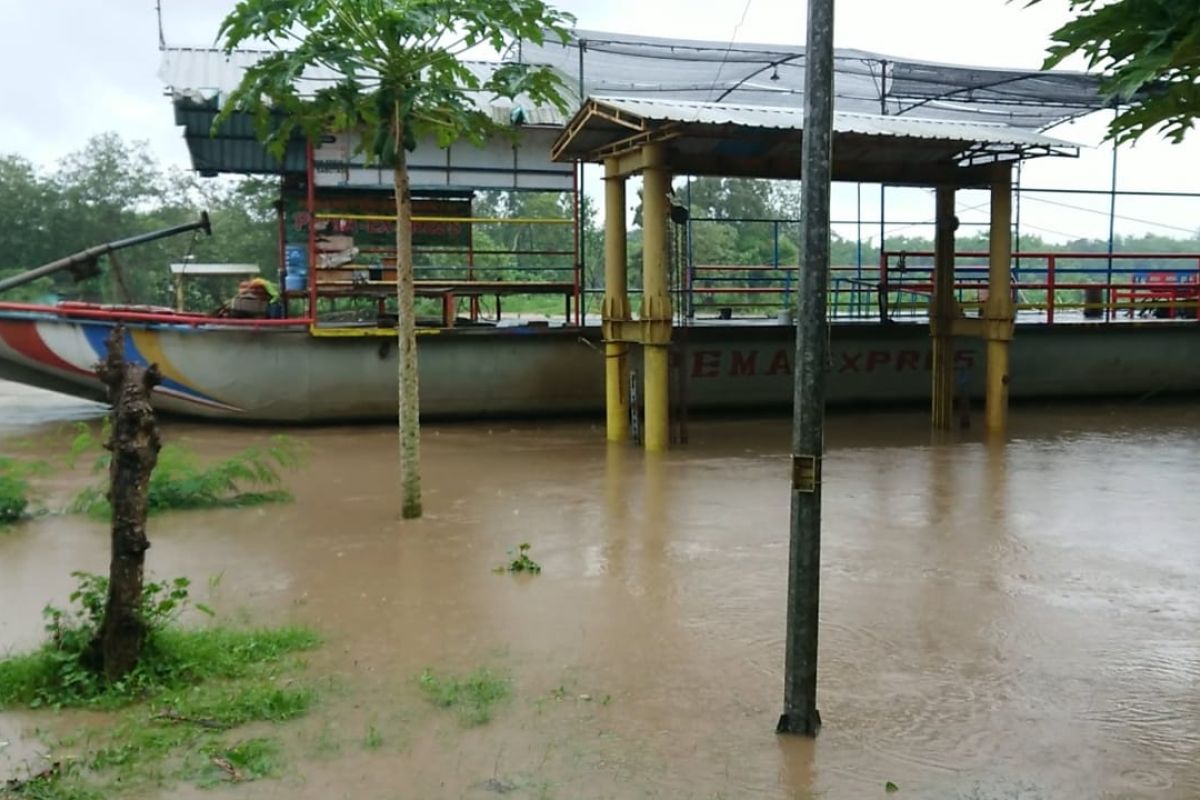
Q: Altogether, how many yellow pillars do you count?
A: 4